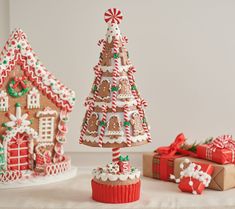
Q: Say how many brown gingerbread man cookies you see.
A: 7